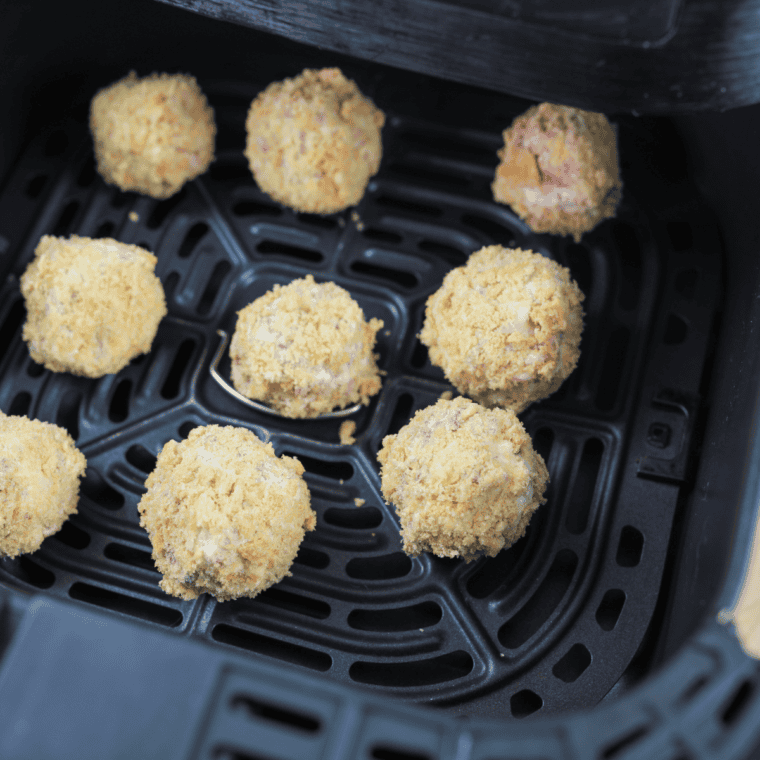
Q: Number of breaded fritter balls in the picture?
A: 9